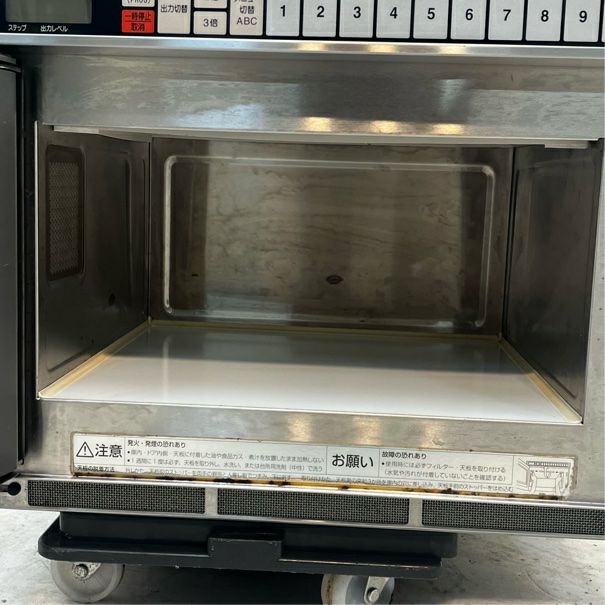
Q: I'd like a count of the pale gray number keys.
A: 9